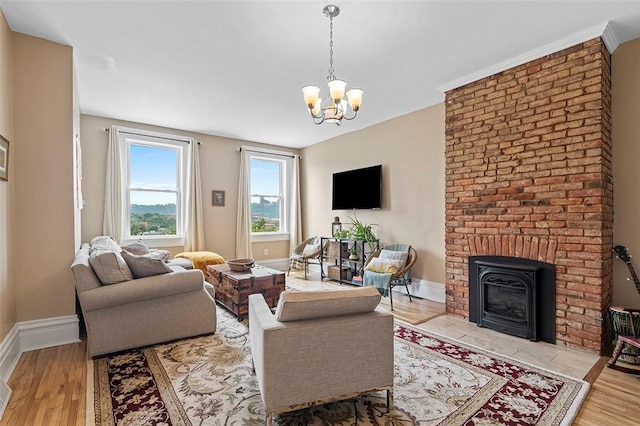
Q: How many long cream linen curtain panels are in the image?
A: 4